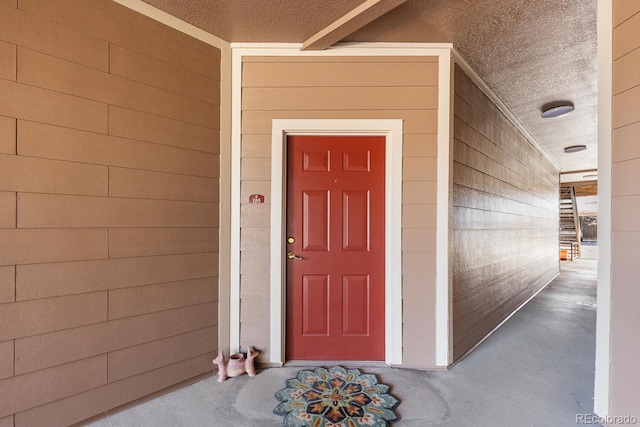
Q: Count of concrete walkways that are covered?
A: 1